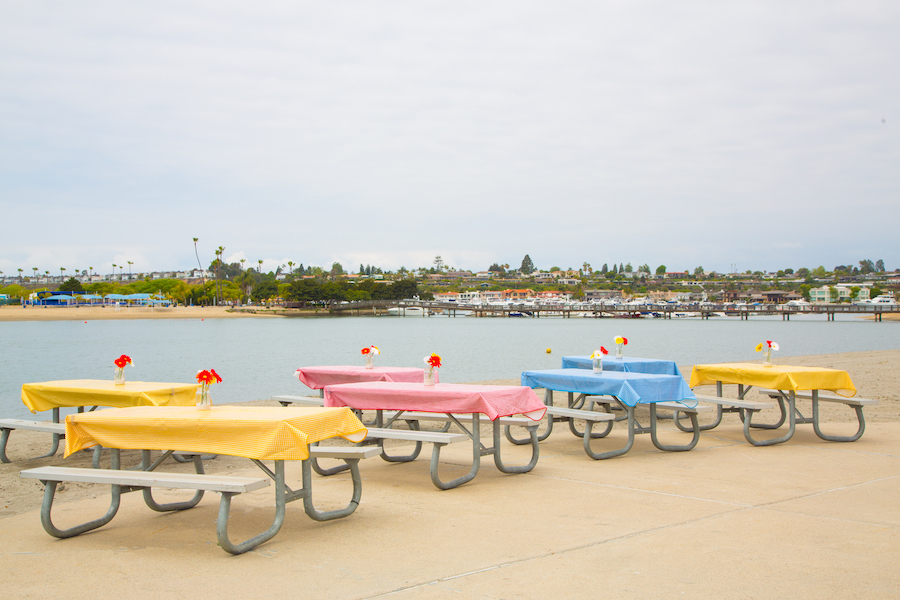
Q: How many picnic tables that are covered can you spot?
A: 7